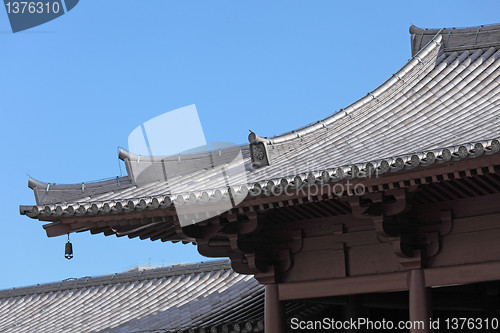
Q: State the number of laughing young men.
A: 0